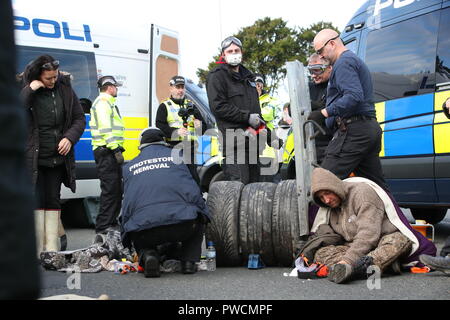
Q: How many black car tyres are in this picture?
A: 3